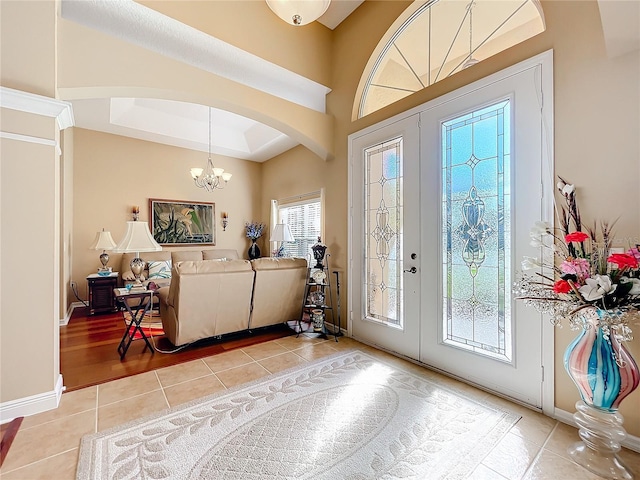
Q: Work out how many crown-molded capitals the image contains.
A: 1